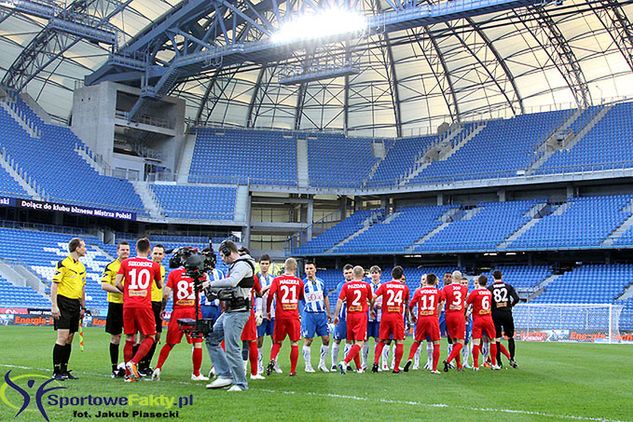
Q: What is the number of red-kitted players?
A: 9